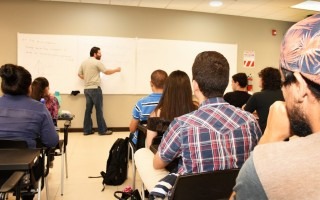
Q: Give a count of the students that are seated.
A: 8